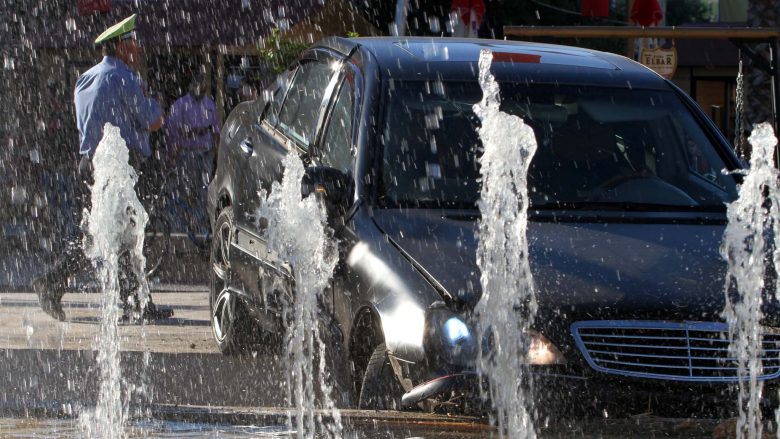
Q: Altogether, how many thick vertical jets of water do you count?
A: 4